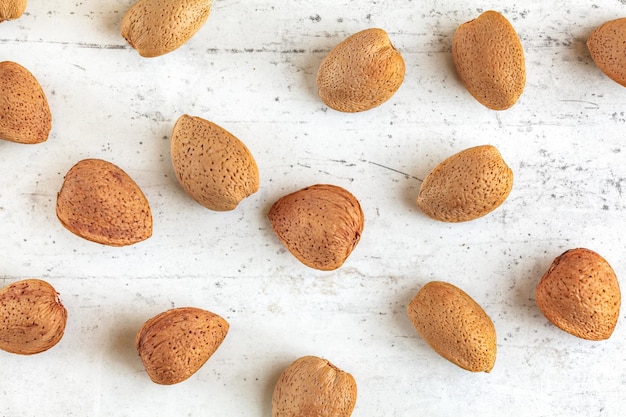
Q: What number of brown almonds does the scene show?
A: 15